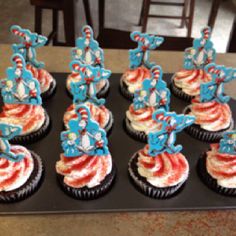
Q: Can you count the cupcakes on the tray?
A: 12